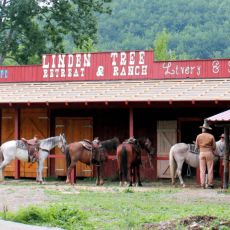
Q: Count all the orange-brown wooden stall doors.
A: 3